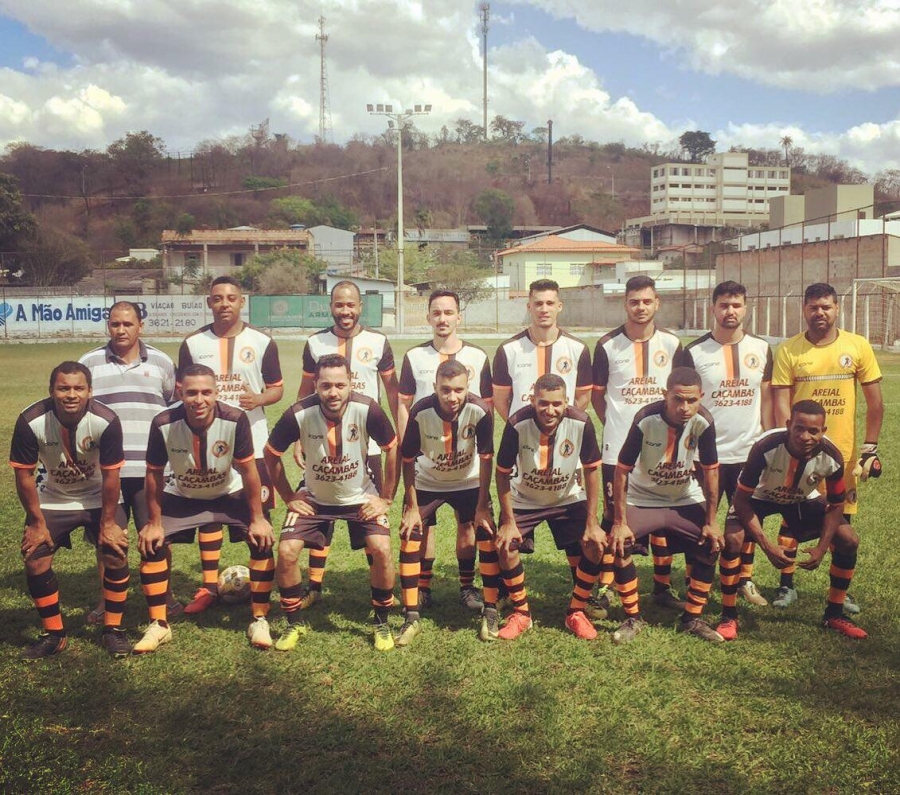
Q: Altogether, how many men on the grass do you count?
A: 15